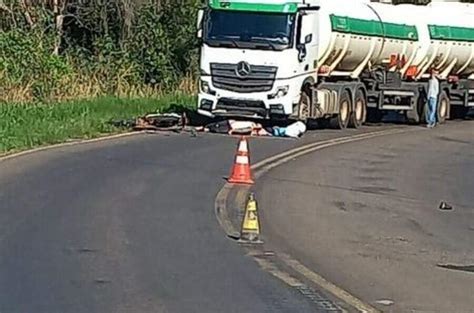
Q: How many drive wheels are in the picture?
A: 2